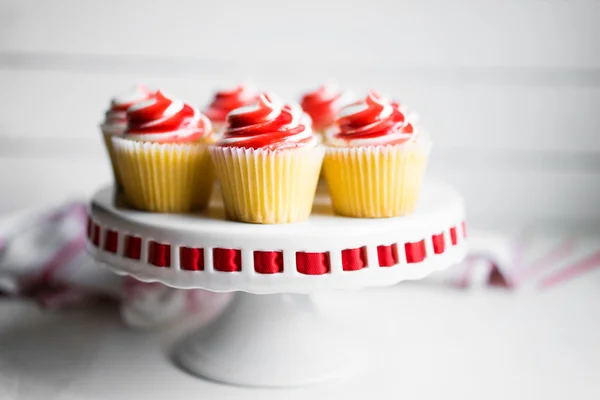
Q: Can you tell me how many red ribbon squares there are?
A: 15